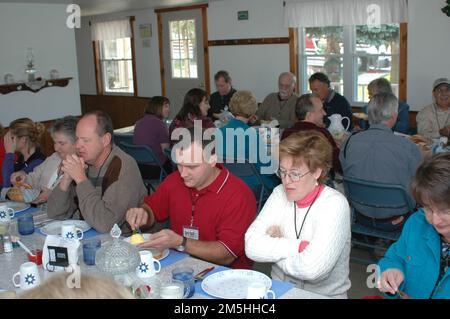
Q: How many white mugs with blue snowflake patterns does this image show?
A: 5